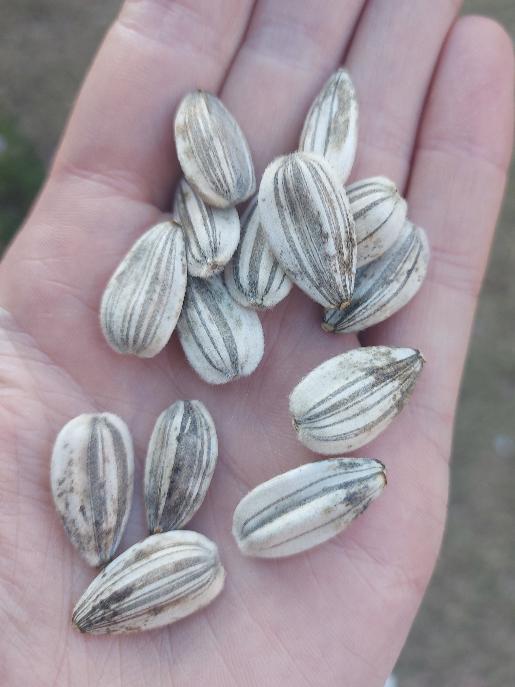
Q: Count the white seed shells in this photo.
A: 14